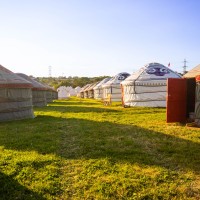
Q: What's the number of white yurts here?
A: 3